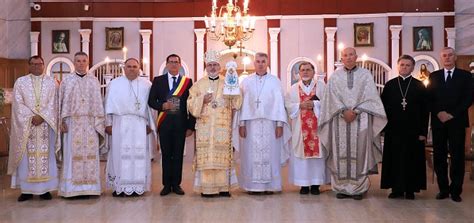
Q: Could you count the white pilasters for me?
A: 8